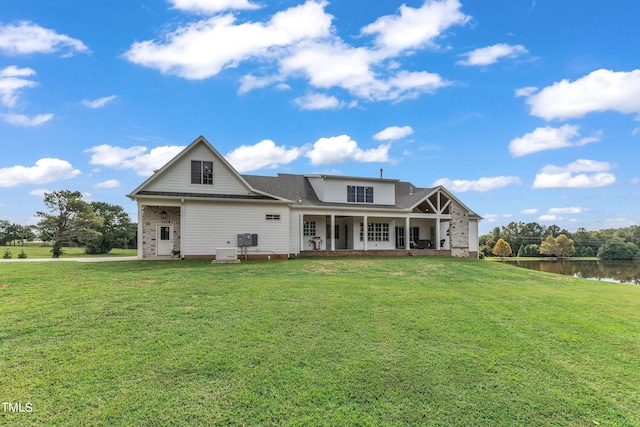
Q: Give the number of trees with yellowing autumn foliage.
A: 3